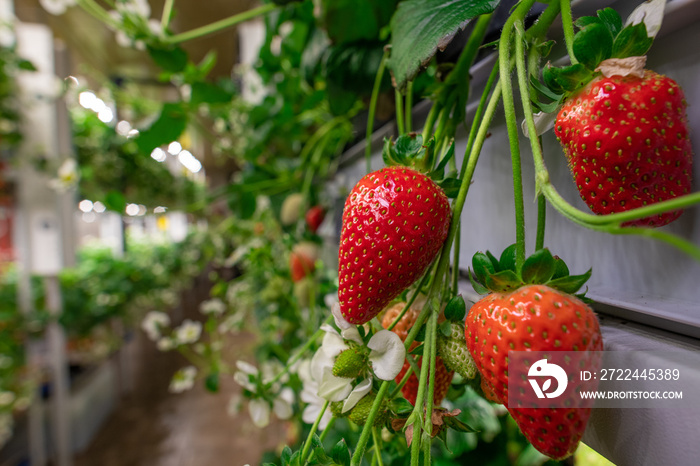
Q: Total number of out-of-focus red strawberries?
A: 2